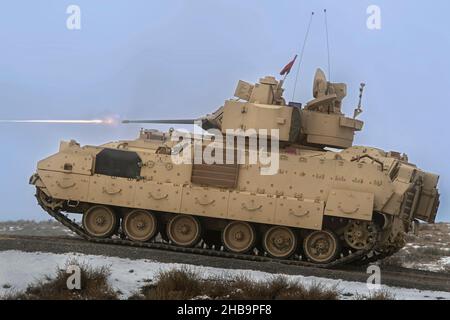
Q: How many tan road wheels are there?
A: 6